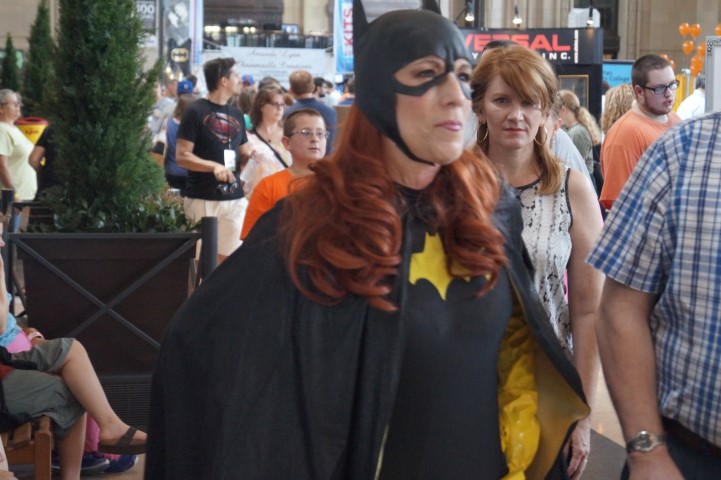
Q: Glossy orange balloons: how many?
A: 9